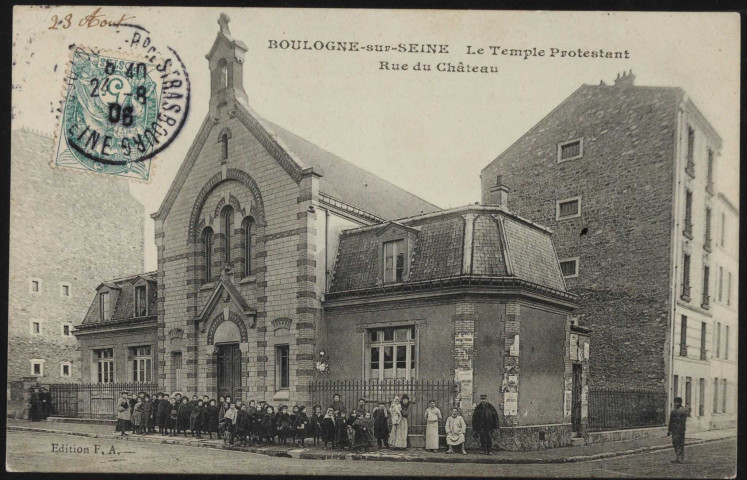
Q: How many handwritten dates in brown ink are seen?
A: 1